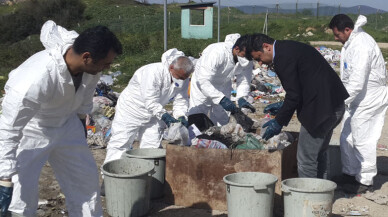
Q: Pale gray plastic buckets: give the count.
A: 4